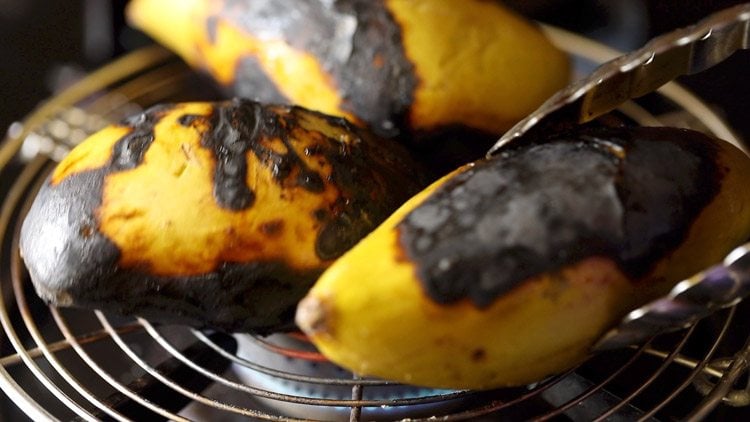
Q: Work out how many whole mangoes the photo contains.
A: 3